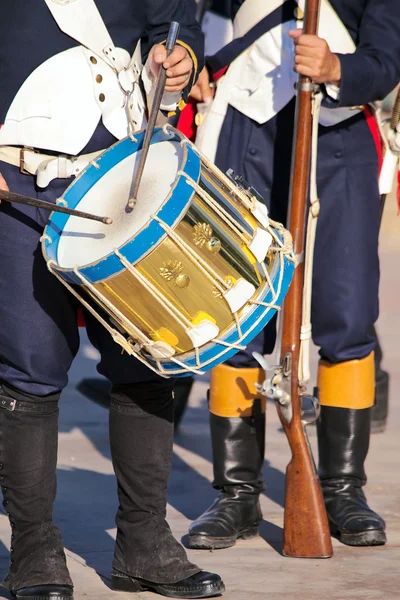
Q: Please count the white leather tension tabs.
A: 5